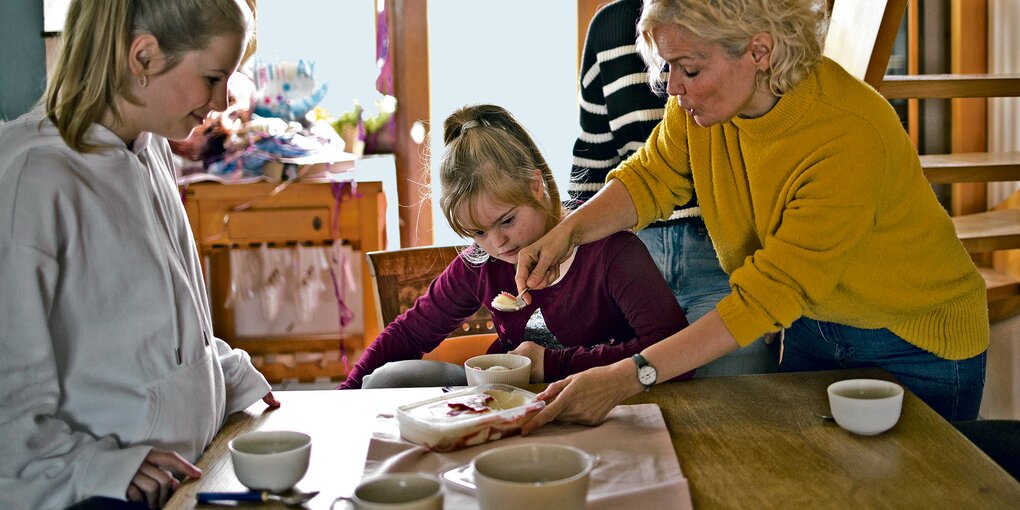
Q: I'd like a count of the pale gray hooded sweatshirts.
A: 1